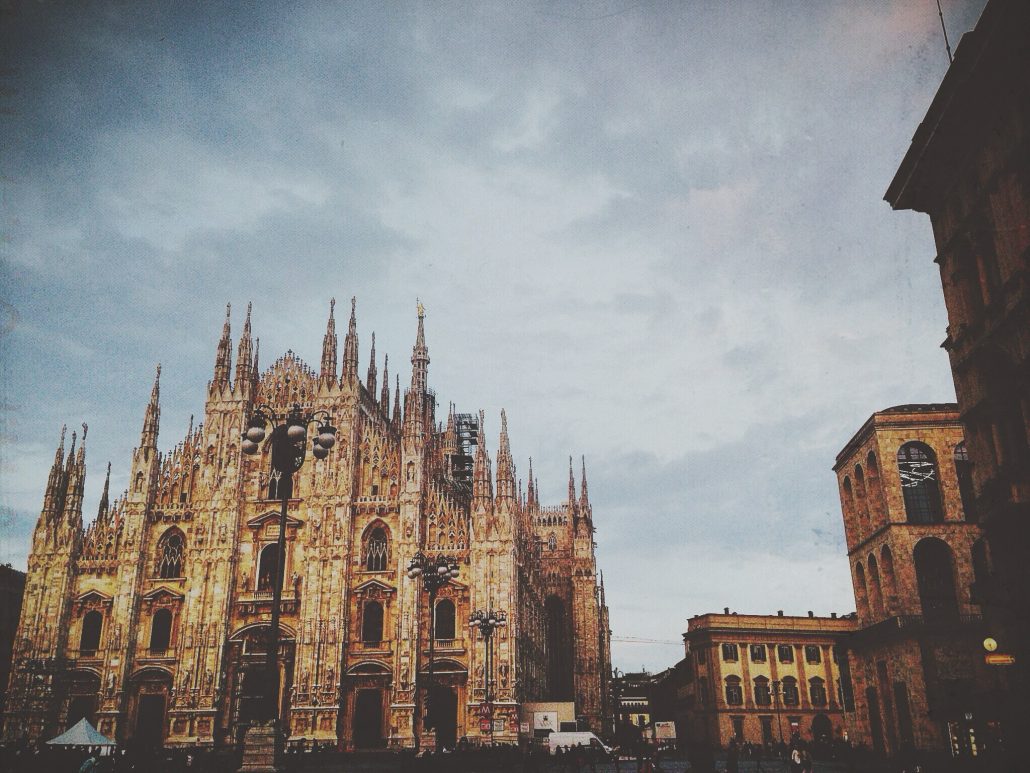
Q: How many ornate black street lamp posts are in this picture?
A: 3